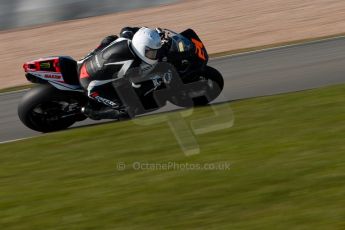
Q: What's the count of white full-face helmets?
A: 1